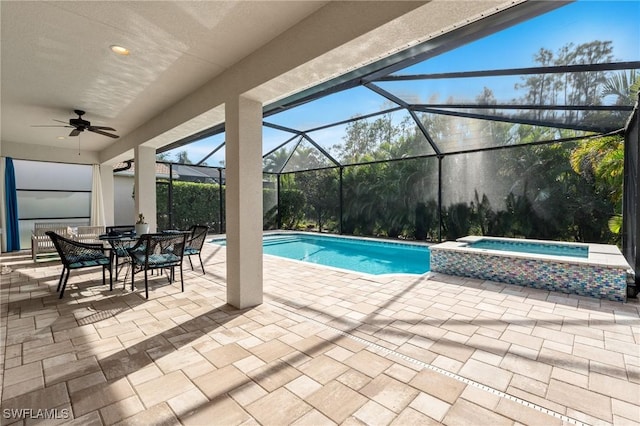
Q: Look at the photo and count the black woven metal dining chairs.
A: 4